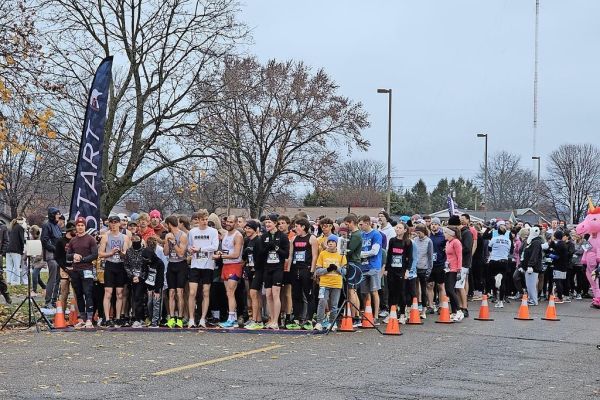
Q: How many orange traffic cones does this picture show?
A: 10